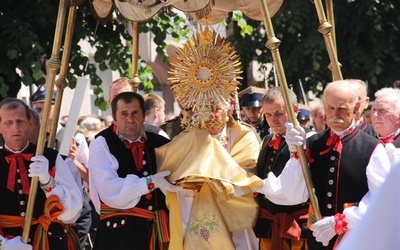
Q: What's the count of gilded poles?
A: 6